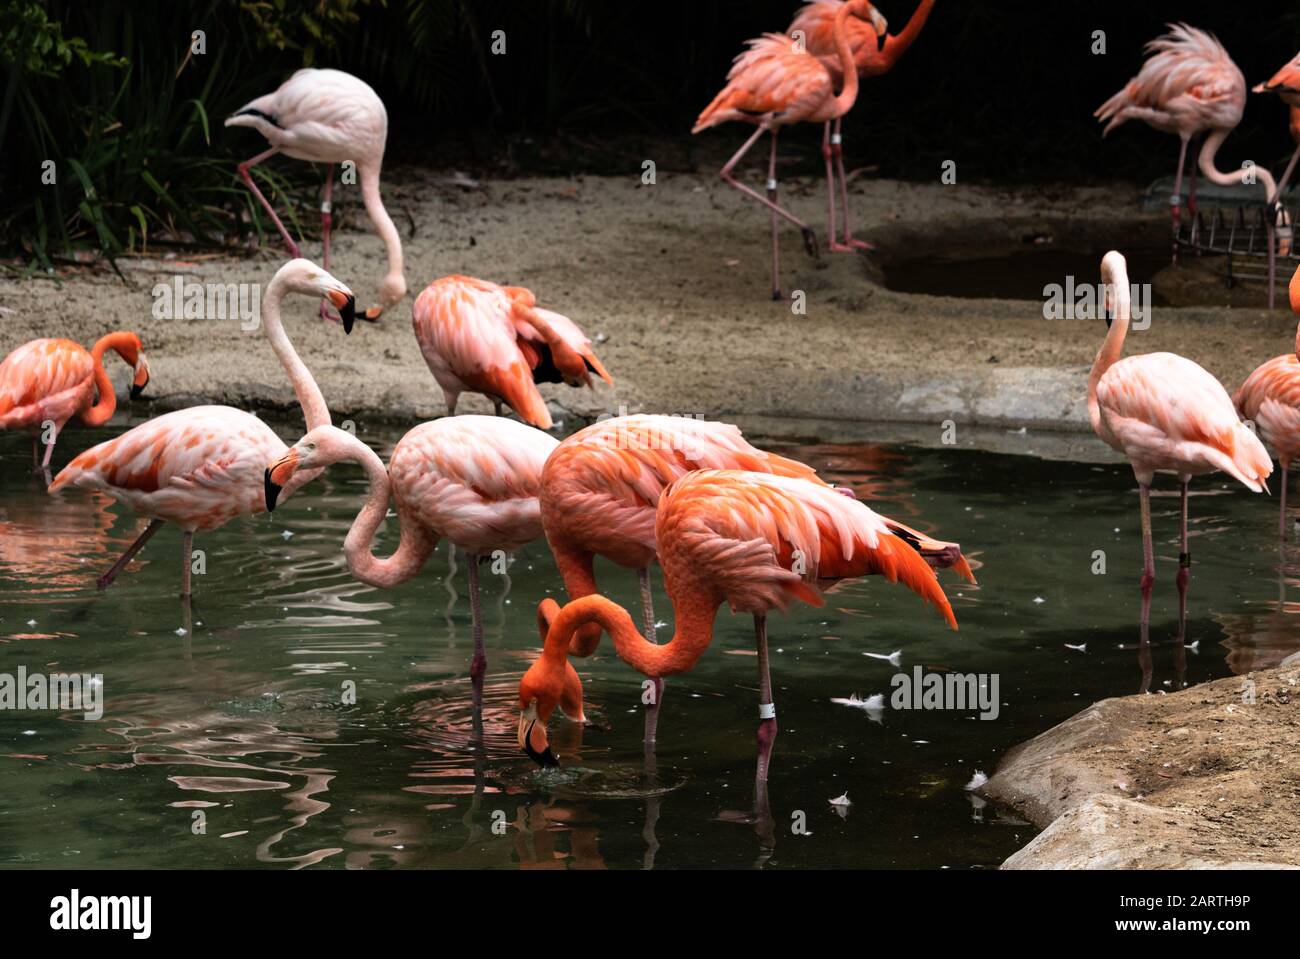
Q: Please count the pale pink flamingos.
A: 5